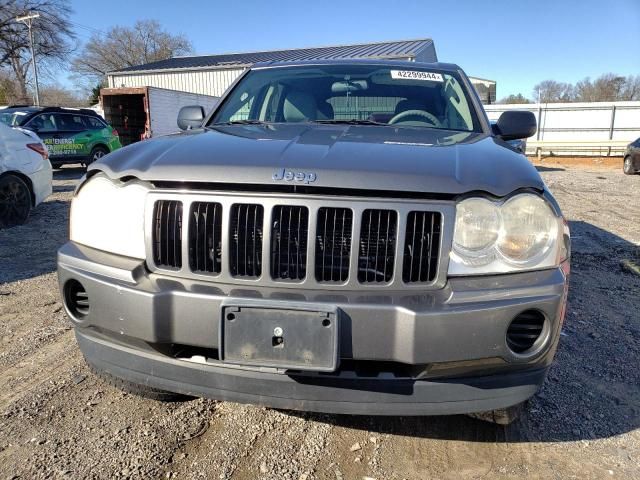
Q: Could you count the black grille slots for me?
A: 7